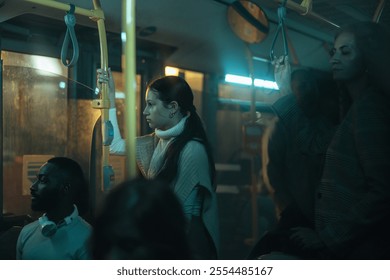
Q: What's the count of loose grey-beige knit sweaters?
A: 1